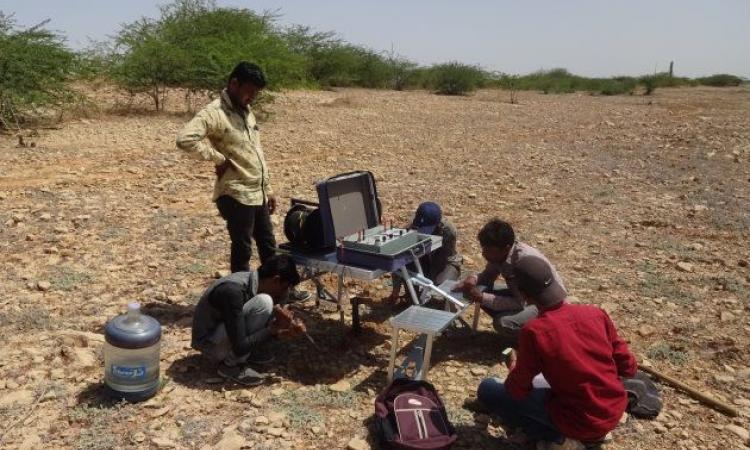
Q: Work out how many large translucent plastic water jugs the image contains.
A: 1